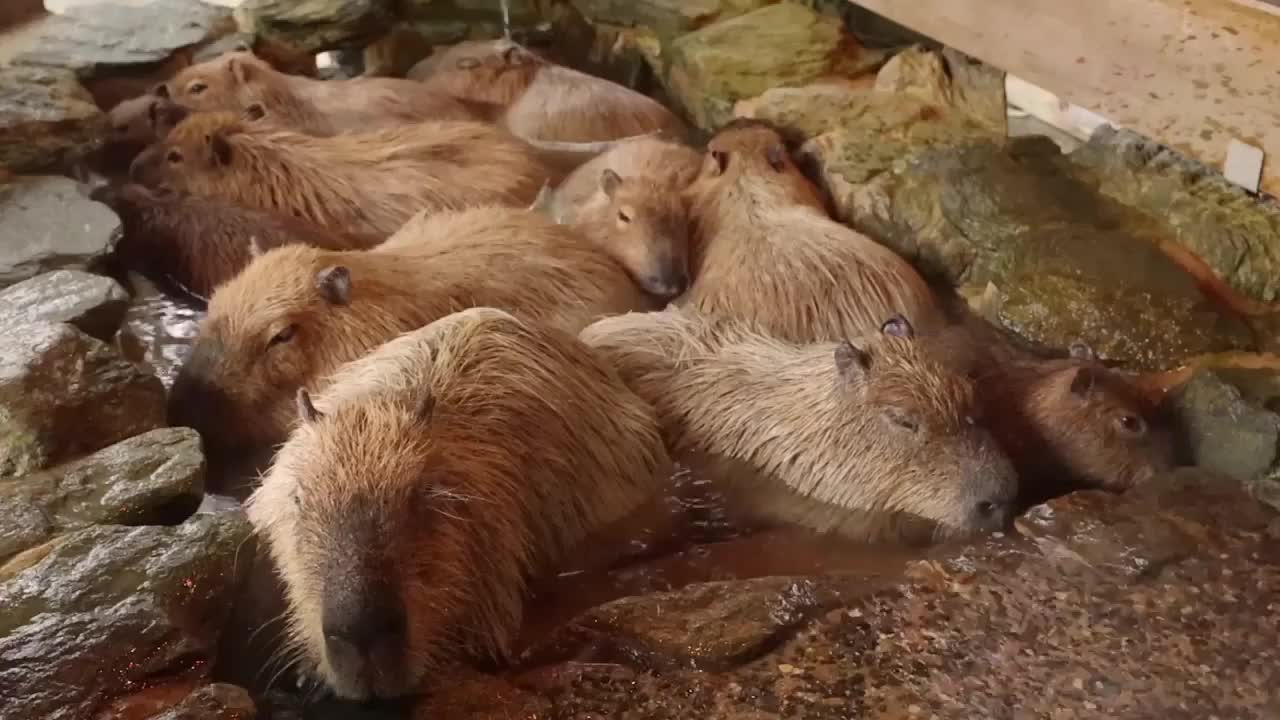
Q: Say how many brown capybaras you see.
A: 11